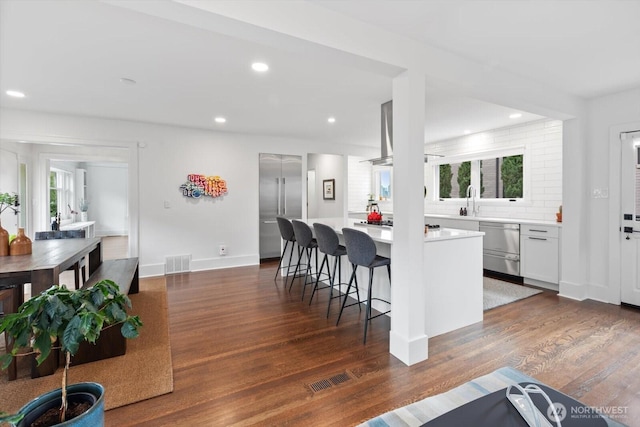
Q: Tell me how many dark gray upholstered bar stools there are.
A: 4